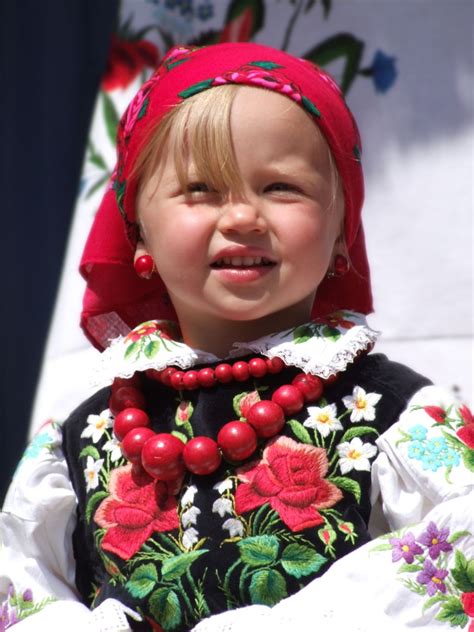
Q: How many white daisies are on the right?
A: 3